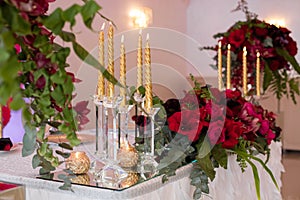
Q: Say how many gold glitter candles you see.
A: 9